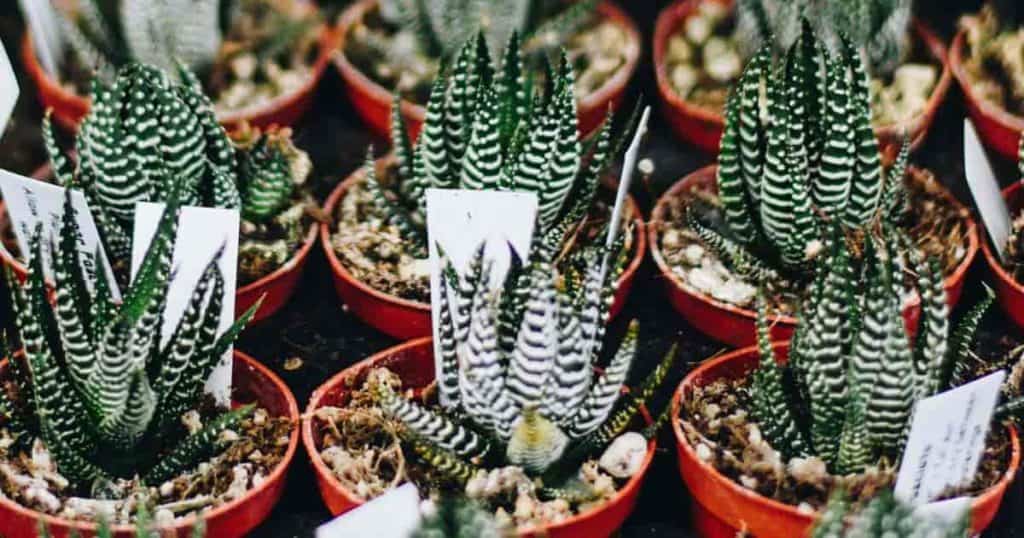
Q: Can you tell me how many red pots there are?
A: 11